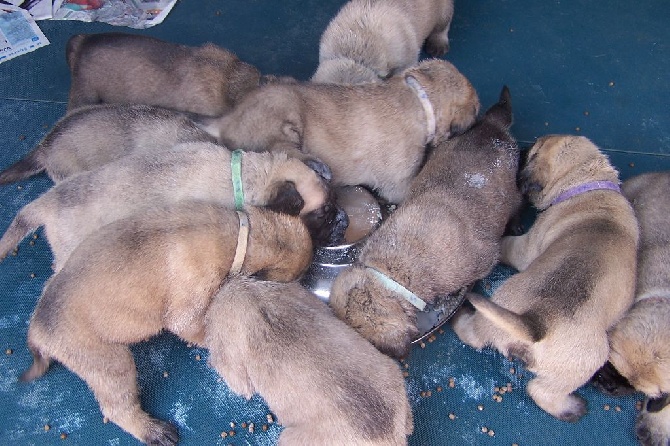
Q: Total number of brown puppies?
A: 10